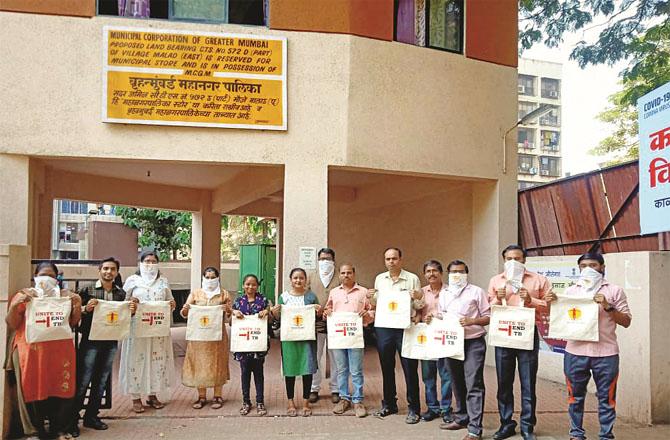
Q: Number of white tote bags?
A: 12